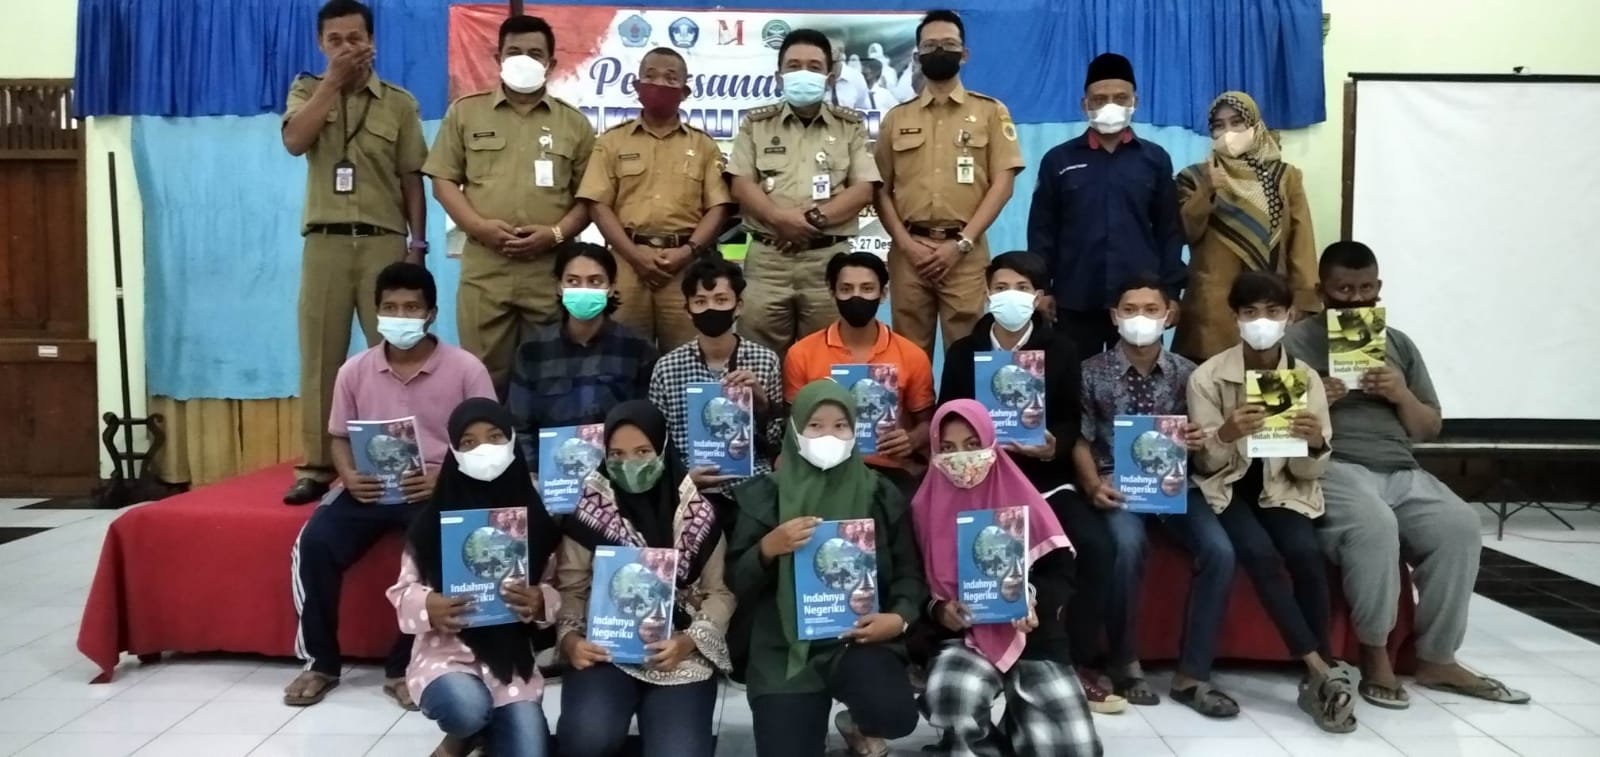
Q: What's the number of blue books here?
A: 10